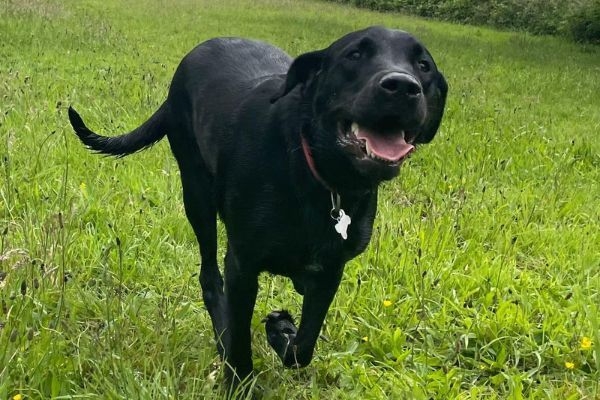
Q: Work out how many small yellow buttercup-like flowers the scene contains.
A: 5